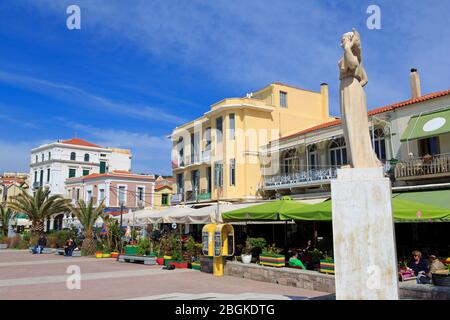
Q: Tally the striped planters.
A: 2